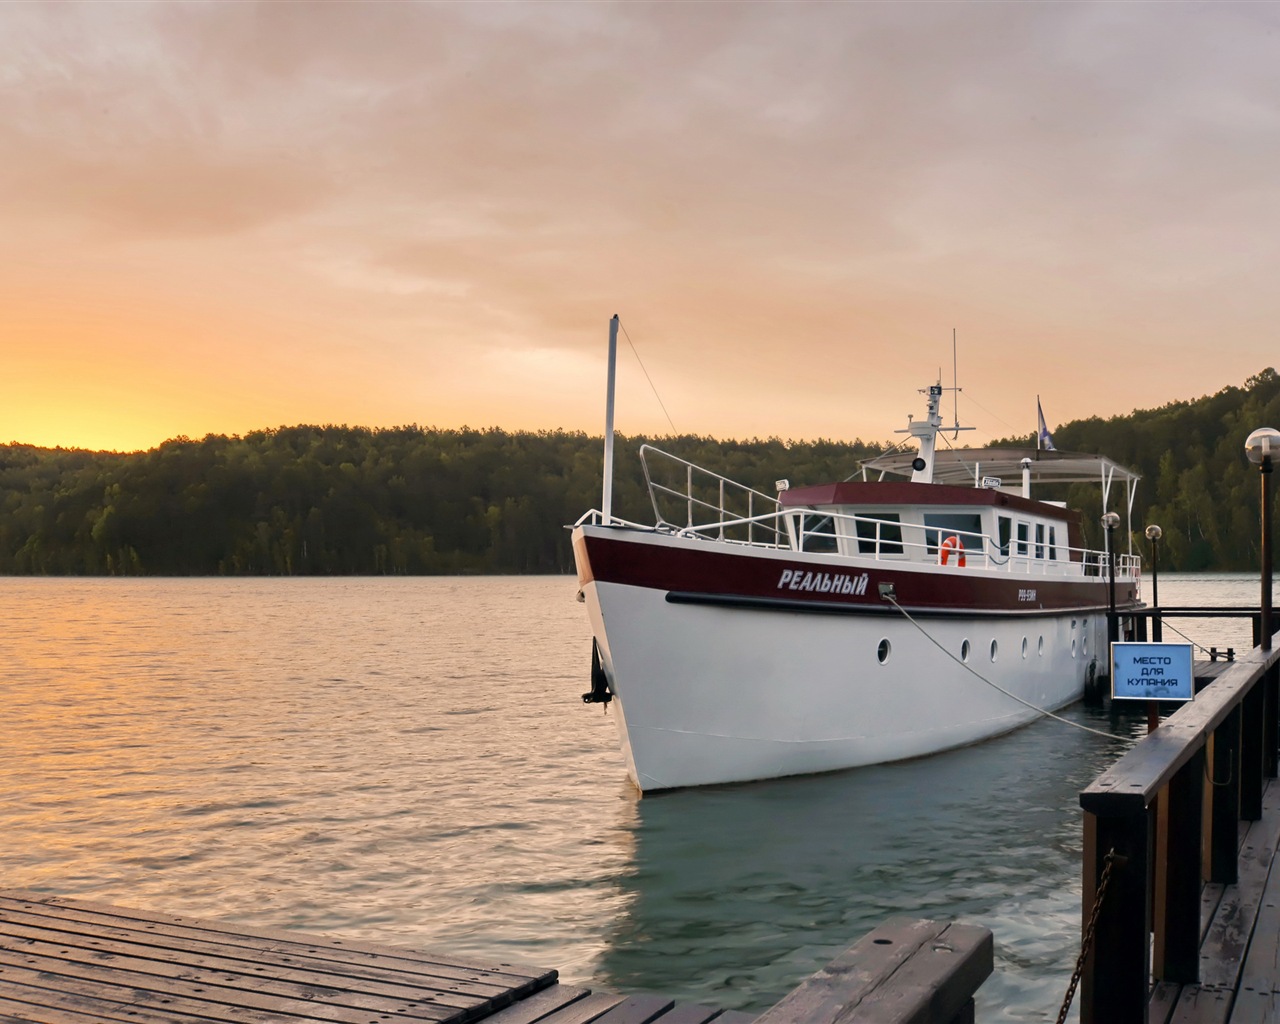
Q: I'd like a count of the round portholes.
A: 7